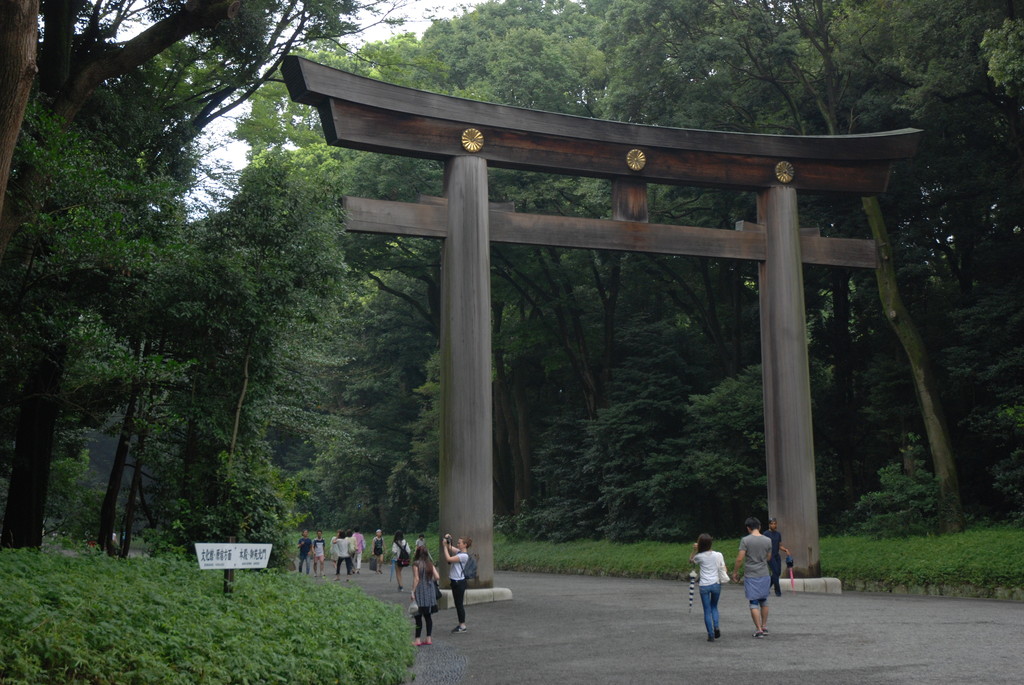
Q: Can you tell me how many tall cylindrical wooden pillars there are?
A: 2